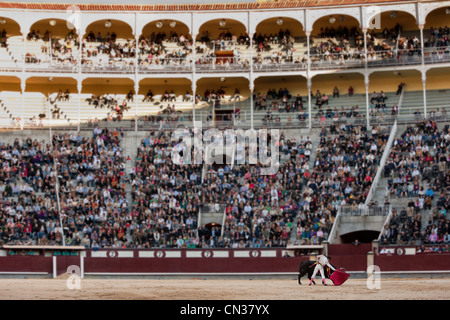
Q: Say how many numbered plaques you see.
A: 5